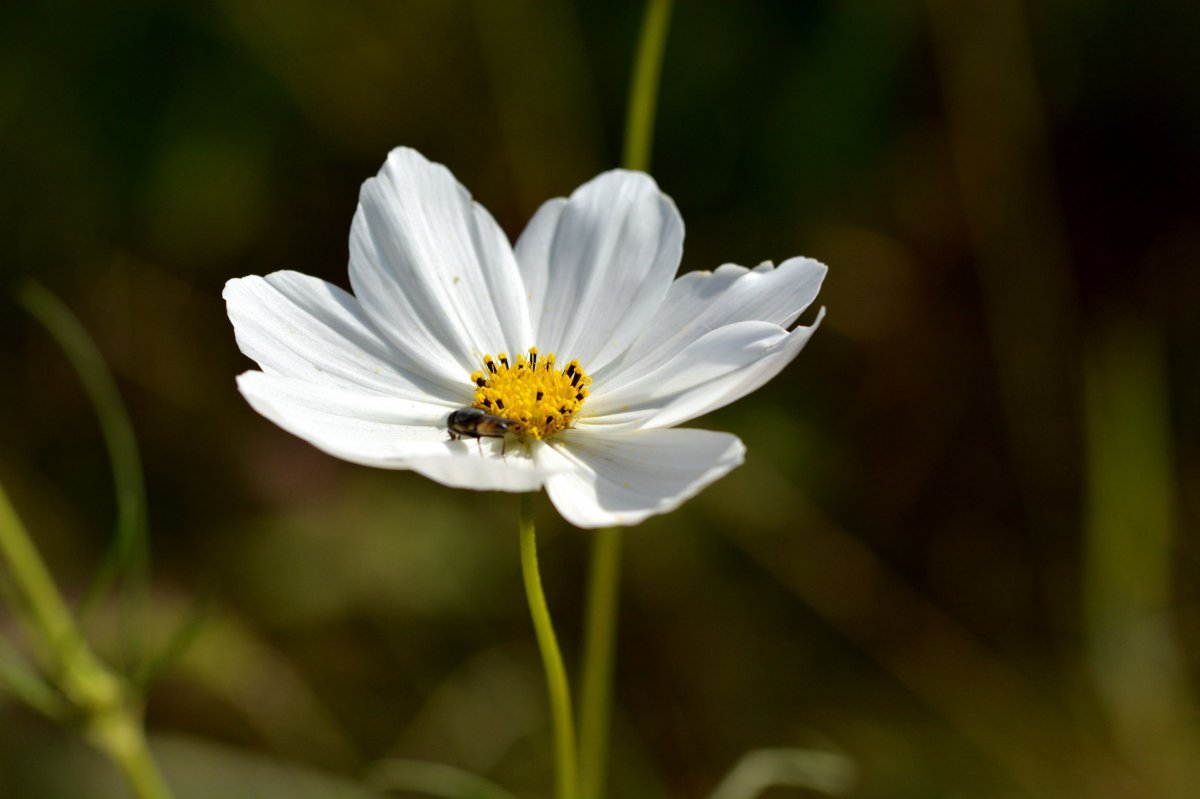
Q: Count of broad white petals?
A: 8